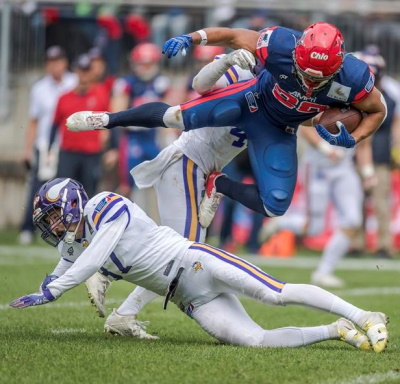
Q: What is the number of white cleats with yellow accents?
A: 2